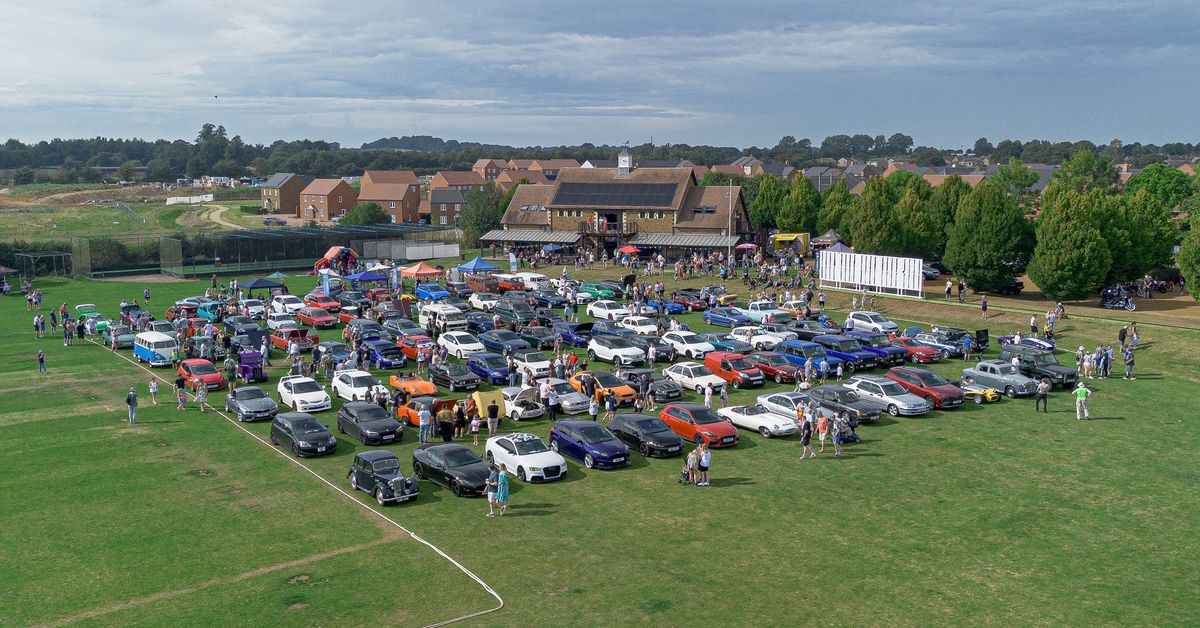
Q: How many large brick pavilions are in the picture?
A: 1